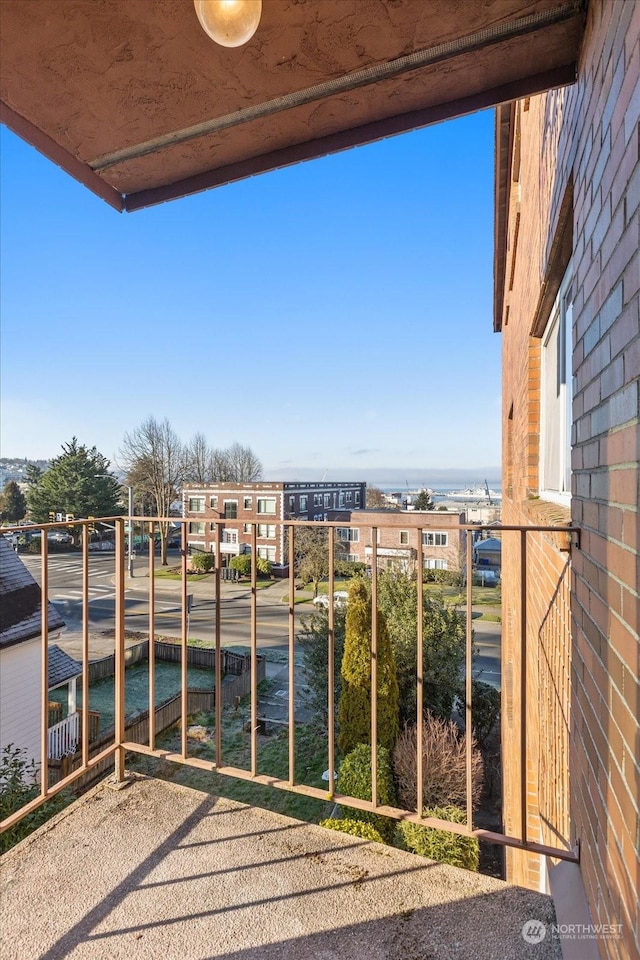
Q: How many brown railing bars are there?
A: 13